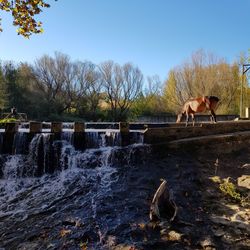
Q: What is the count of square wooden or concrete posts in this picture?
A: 5